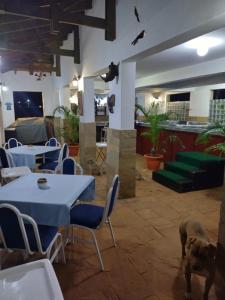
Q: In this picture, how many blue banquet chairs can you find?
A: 7